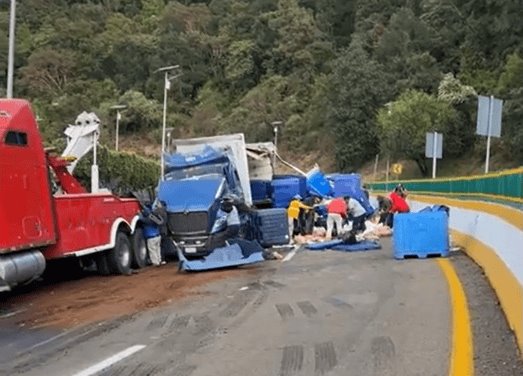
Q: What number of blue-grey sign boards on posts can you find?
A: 2